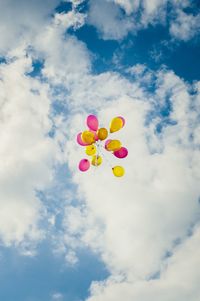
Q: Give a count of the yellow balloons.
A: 7